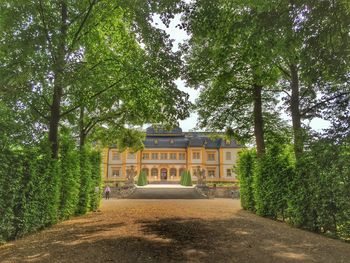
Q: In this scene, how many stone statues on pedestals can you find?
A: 2